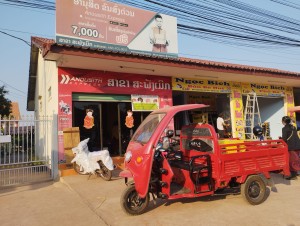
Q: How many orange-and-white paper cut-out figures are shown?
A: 2